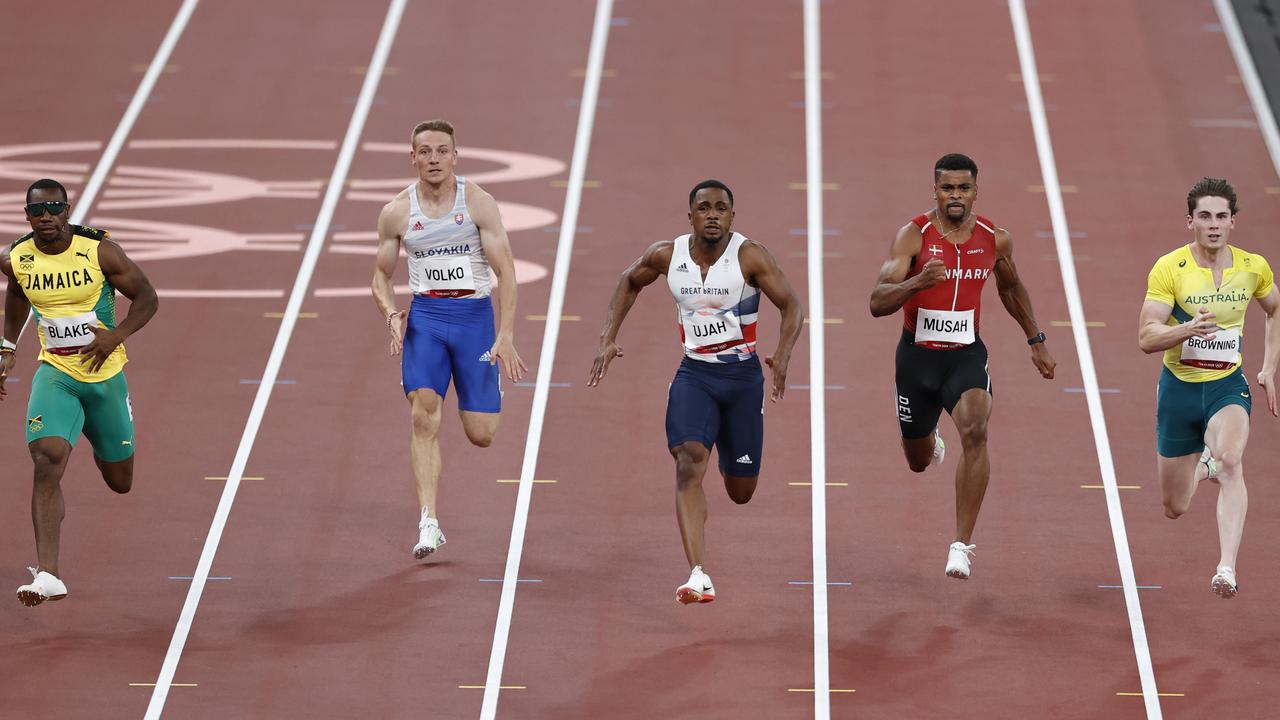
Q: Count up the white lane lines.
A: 6